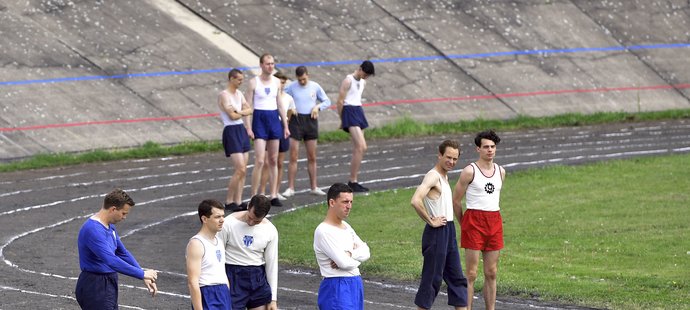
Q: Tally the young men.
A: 11